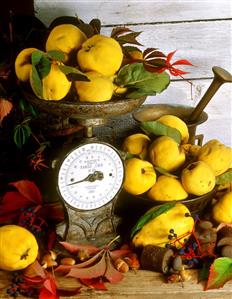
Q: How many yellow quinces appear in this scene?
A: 15